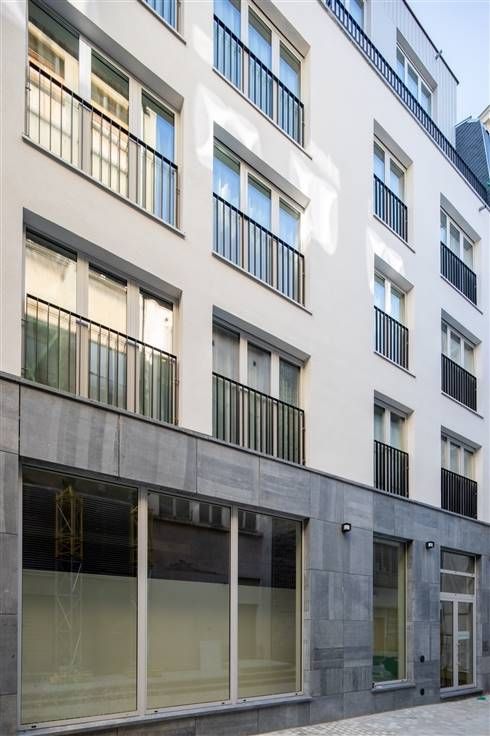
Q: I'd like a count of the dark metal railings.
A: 13